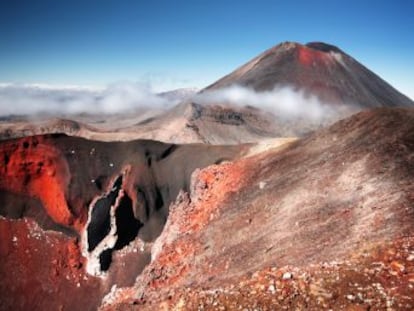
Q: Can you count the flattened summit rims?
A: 1